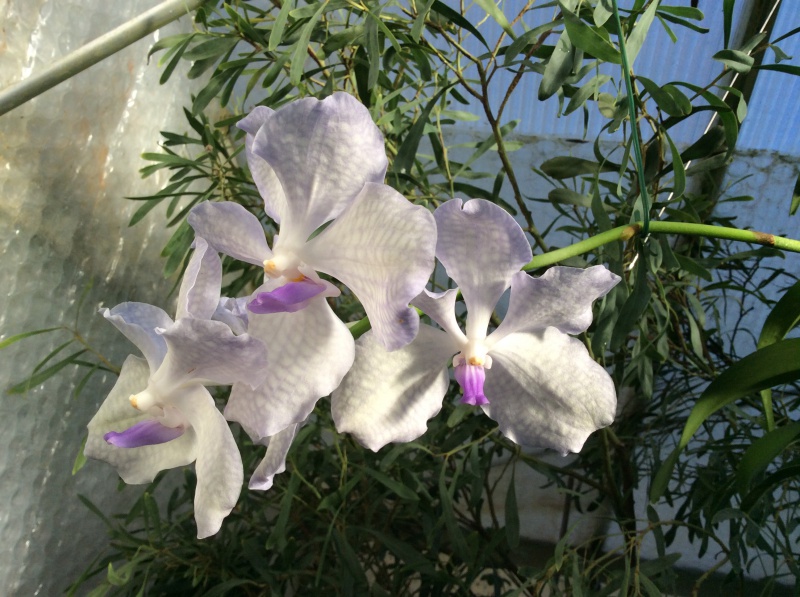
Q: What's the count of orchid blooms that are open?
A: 3